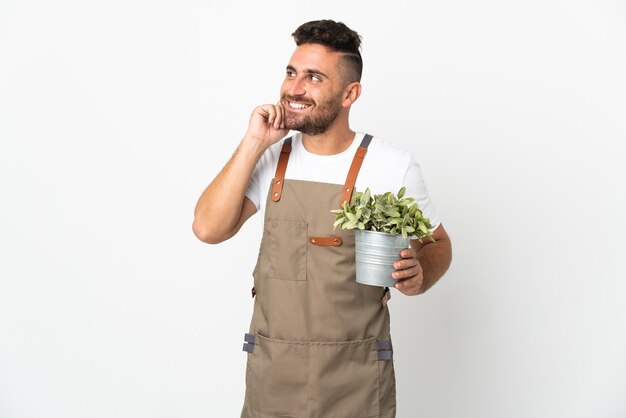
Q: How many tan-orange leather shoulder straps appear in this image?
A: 2